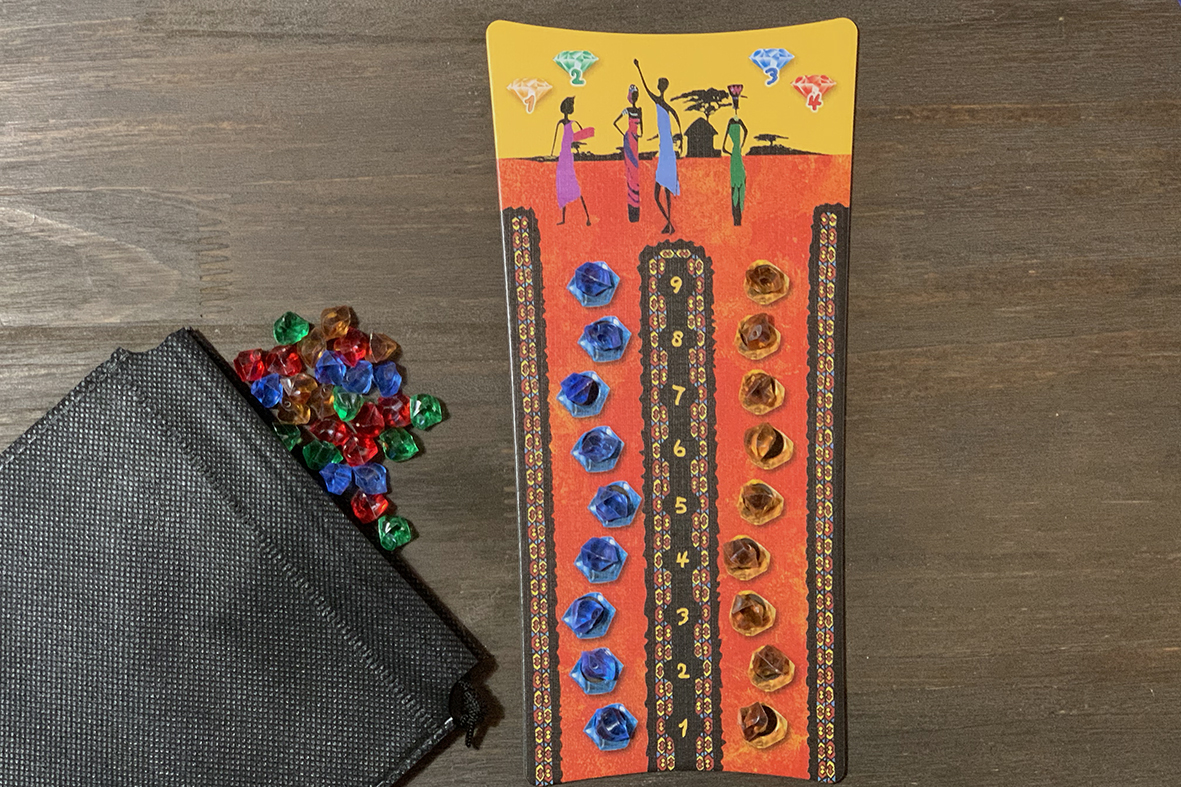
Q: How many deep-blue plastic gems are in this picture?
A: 15